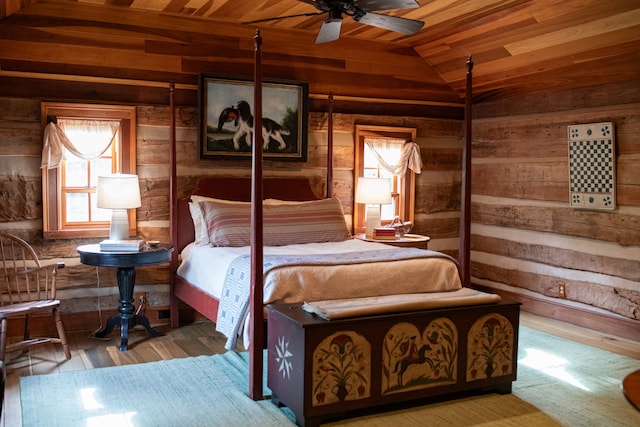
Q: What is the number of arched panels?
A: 3